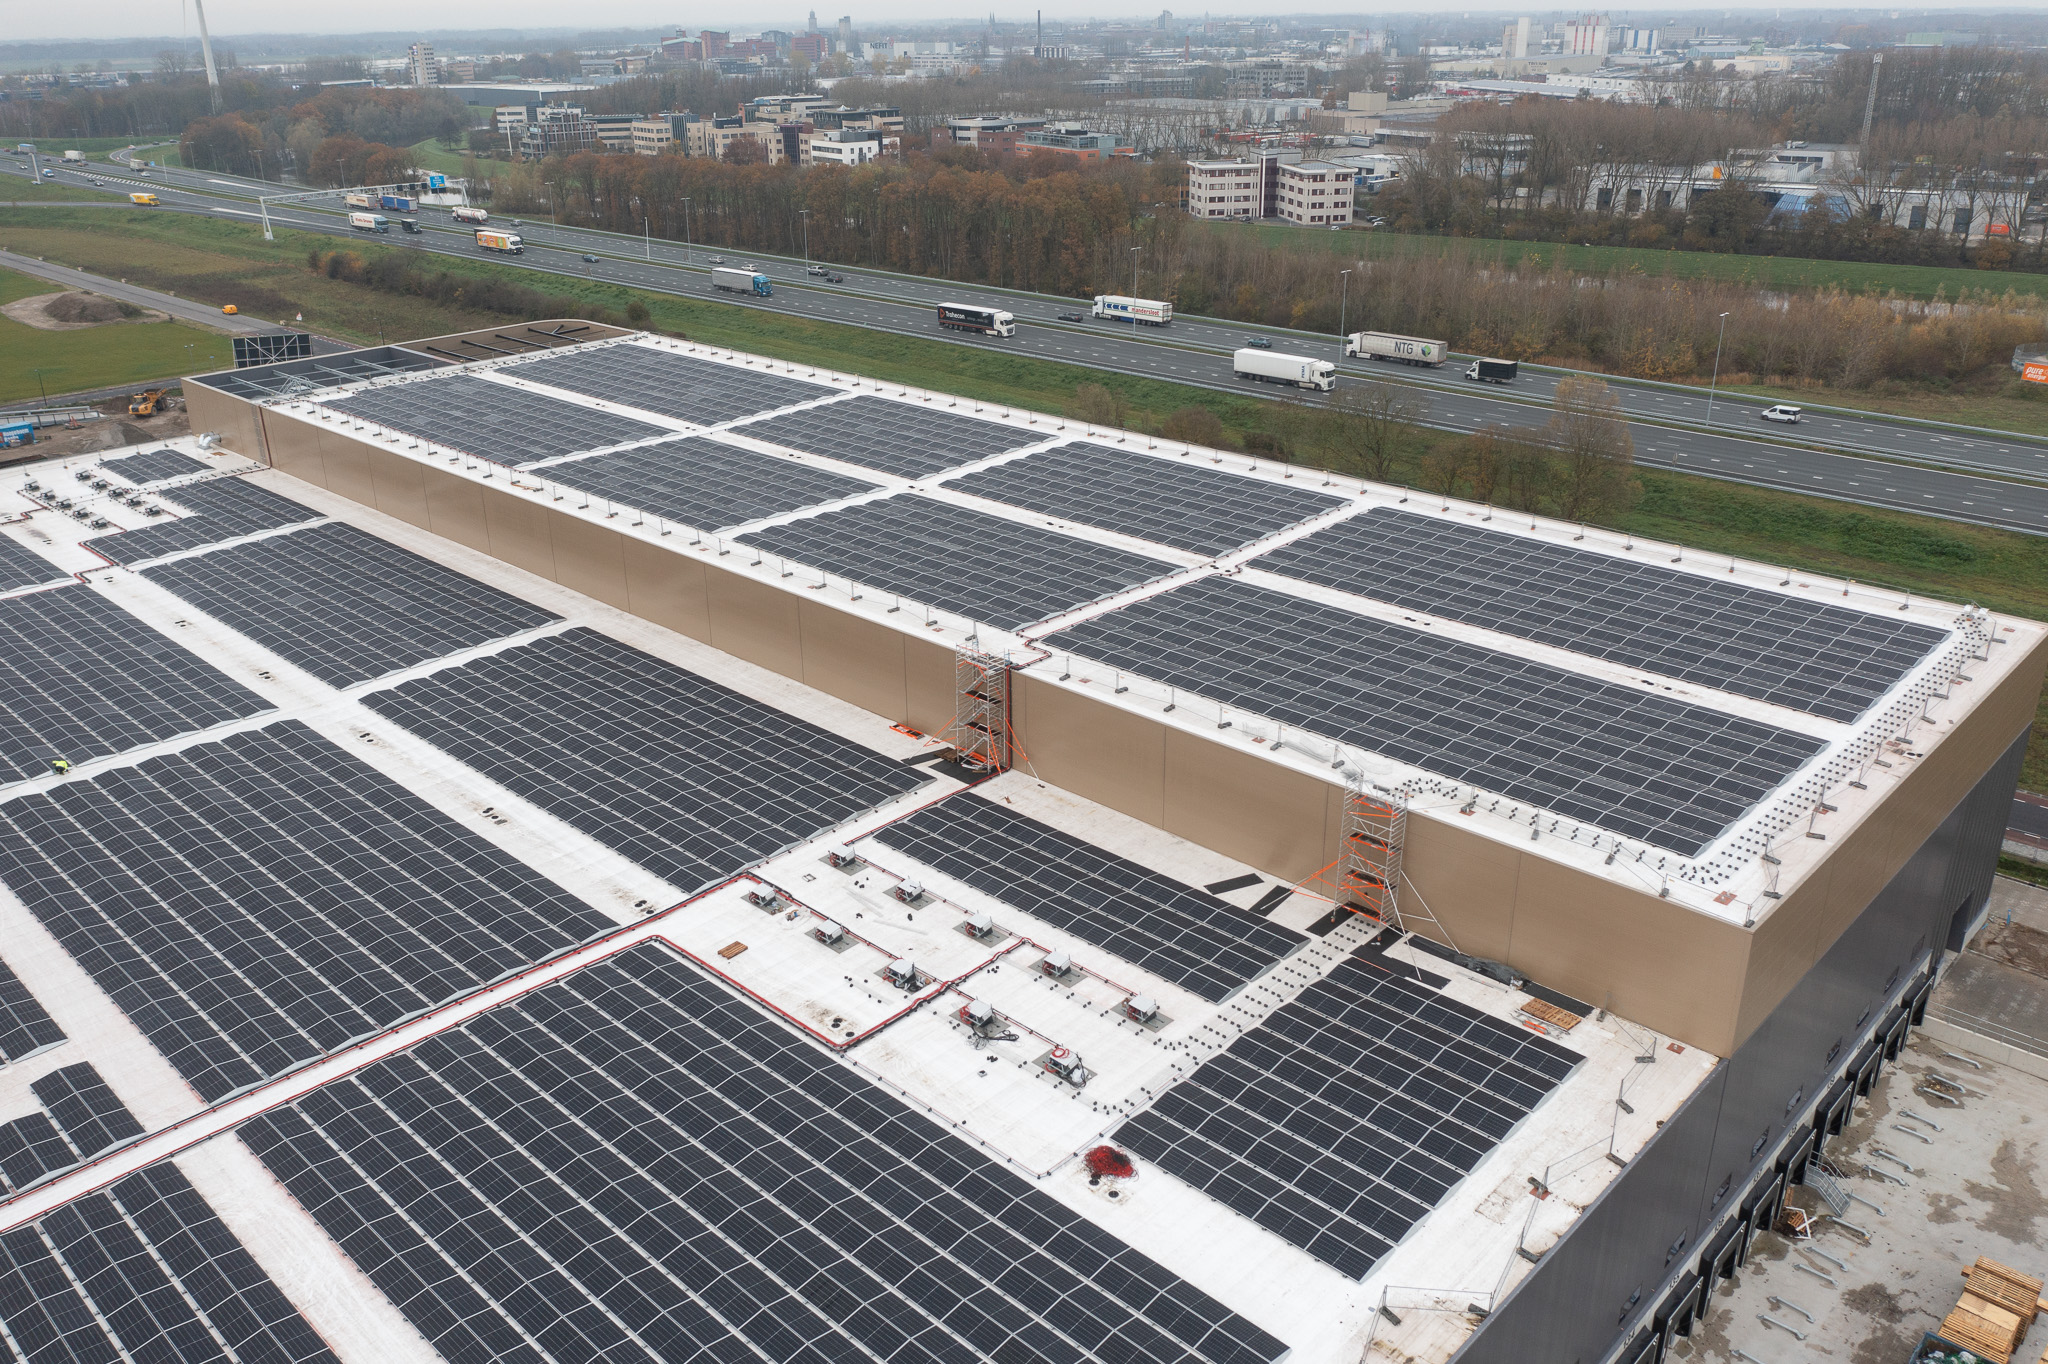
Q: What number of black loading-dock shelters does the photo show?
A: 9